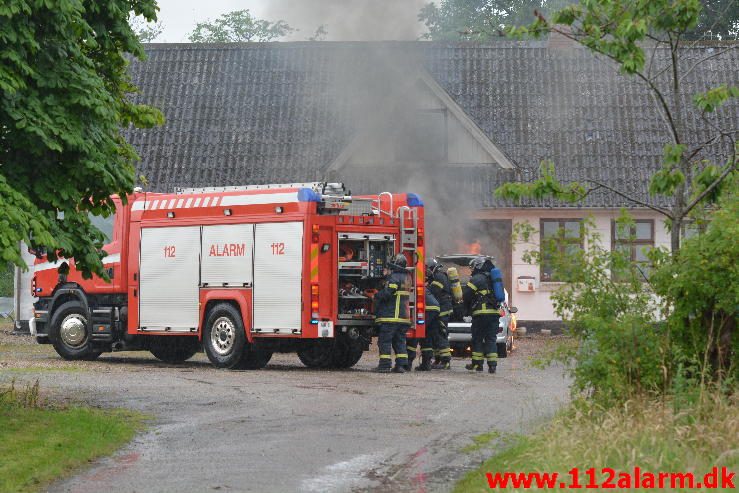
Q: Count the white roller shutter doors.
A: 3